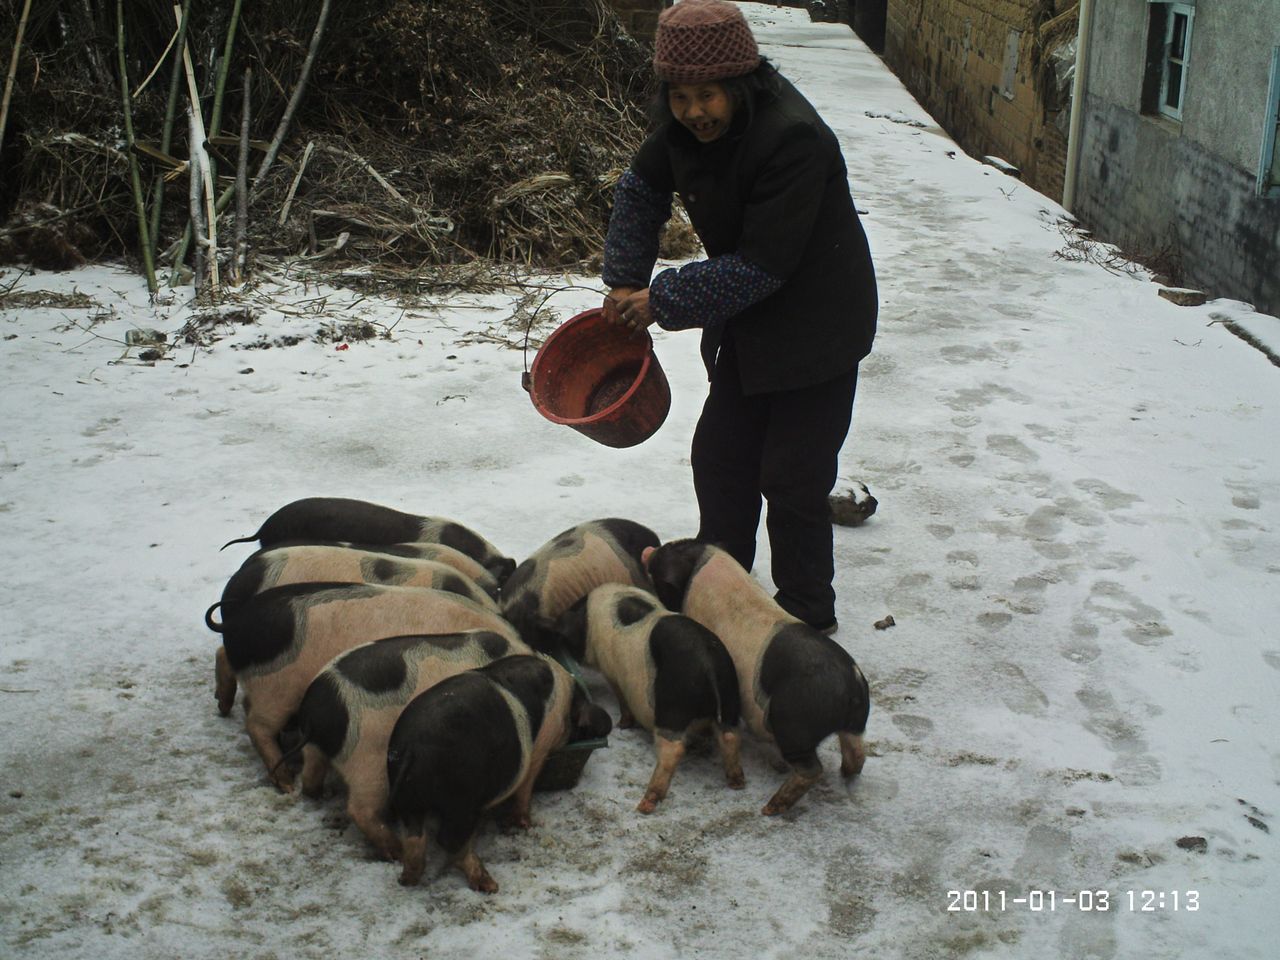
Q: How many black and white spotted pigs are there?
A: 9